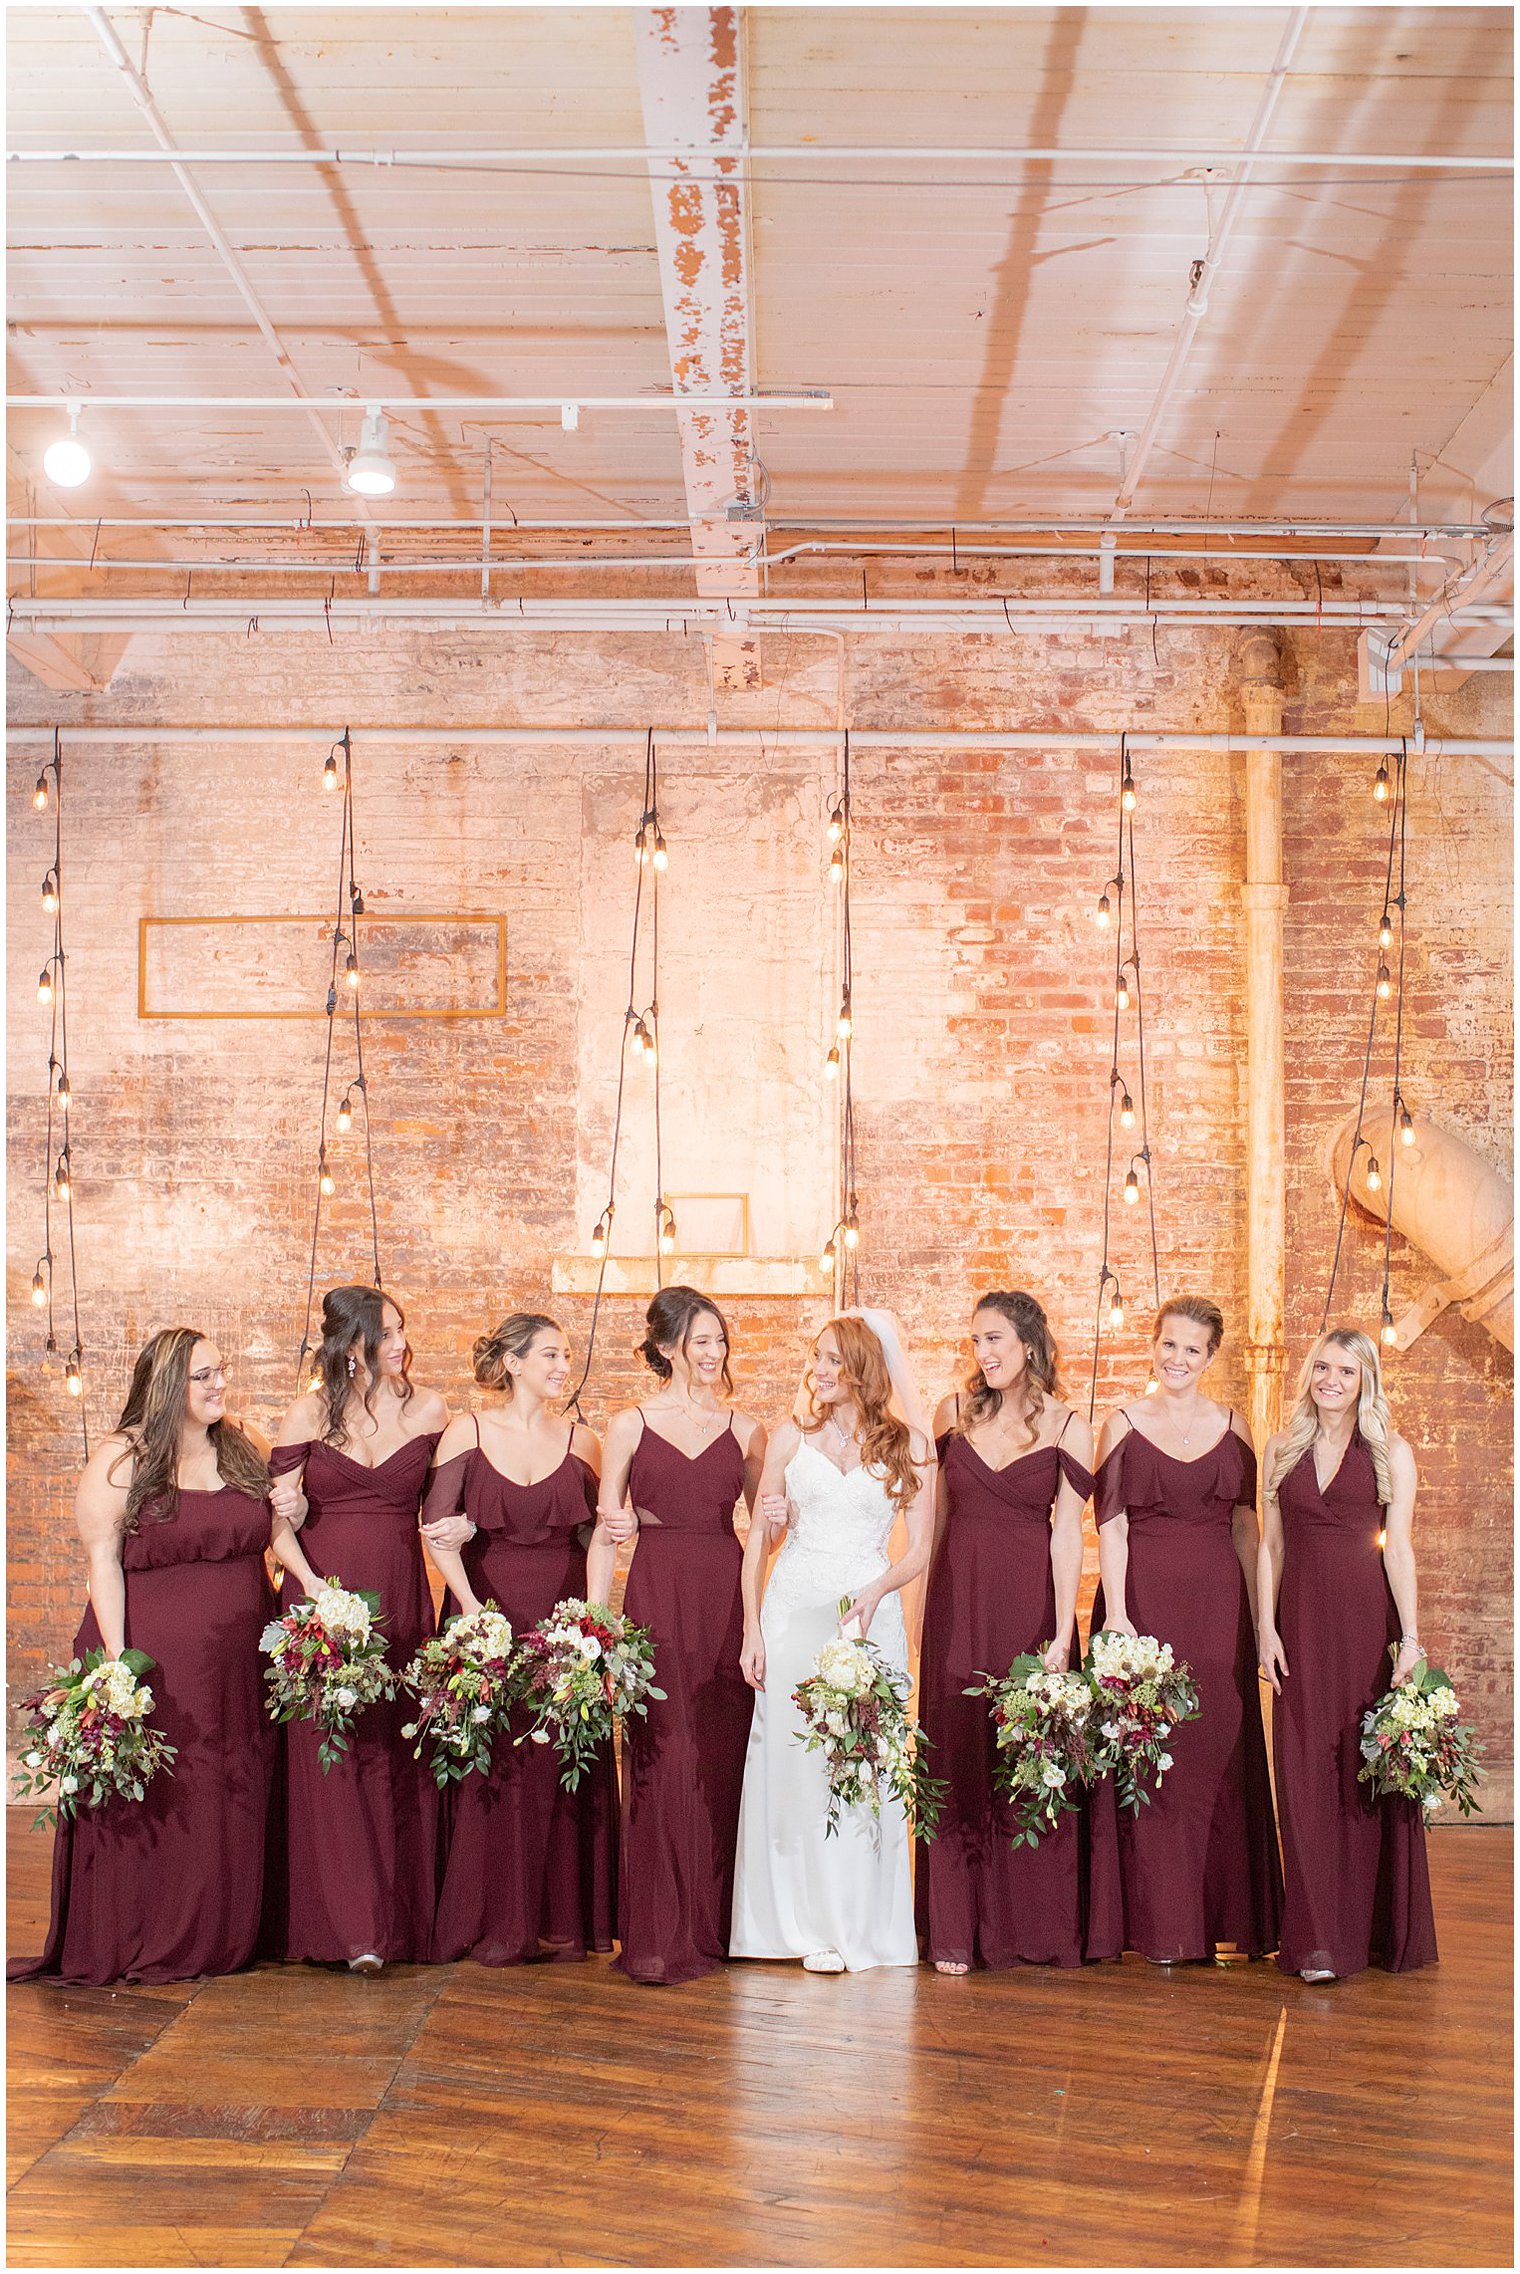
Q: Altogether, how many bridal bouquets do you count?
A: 8